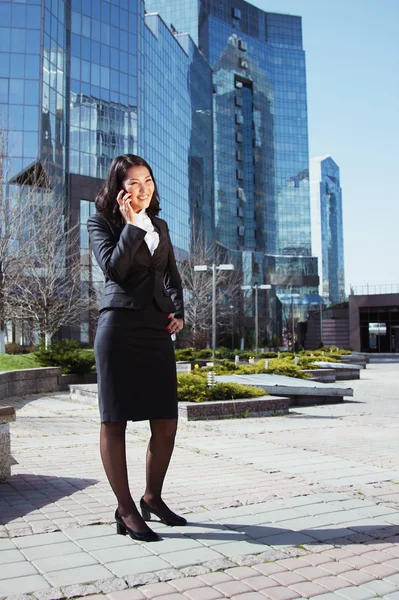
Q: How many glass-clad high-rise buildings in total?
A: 3